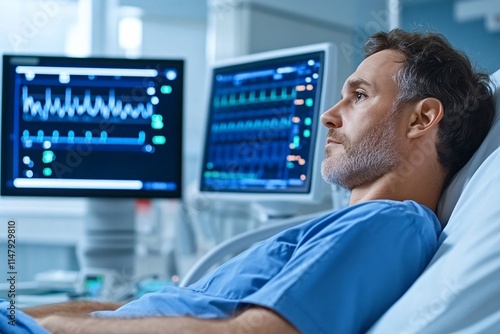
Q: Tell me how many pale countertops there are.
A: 1